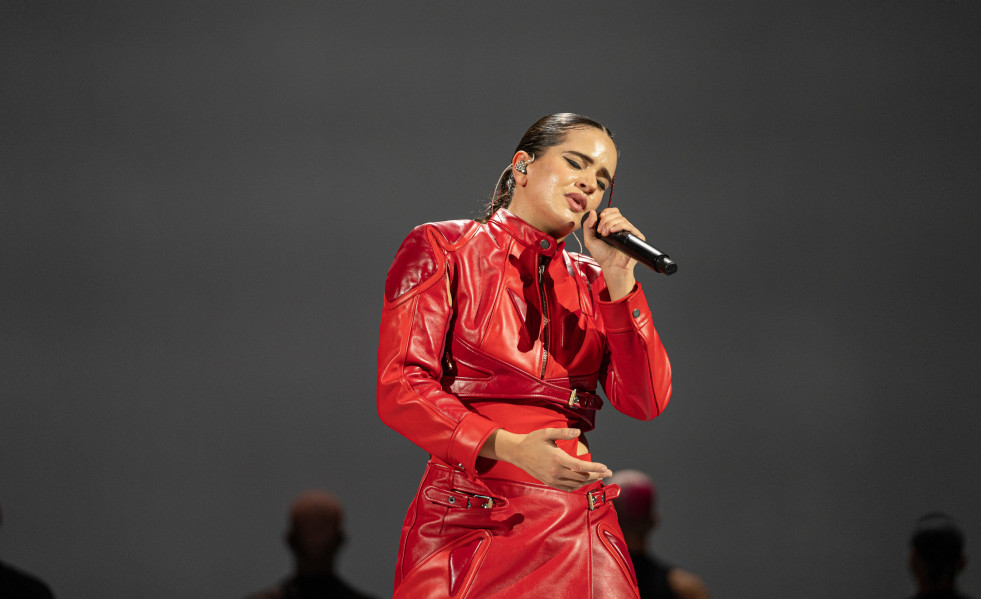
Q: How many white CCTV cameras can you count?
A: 0